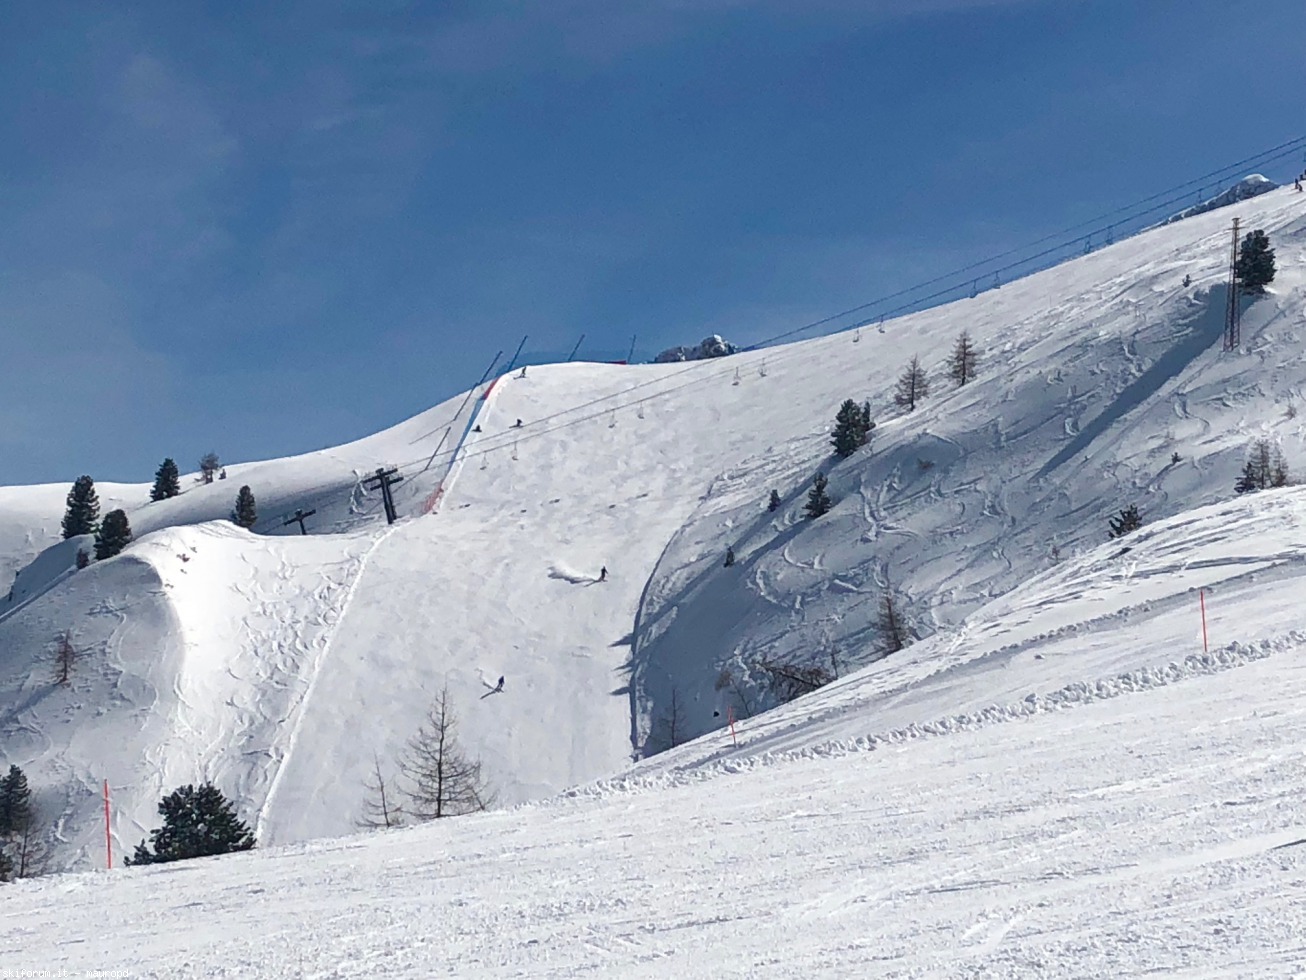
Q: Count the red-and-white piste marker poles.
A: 3